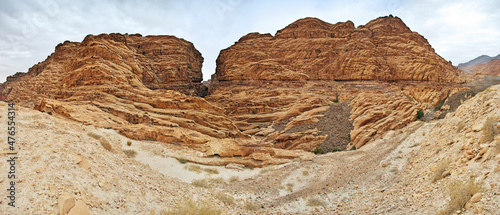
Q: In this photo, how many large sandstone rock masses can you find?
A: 2